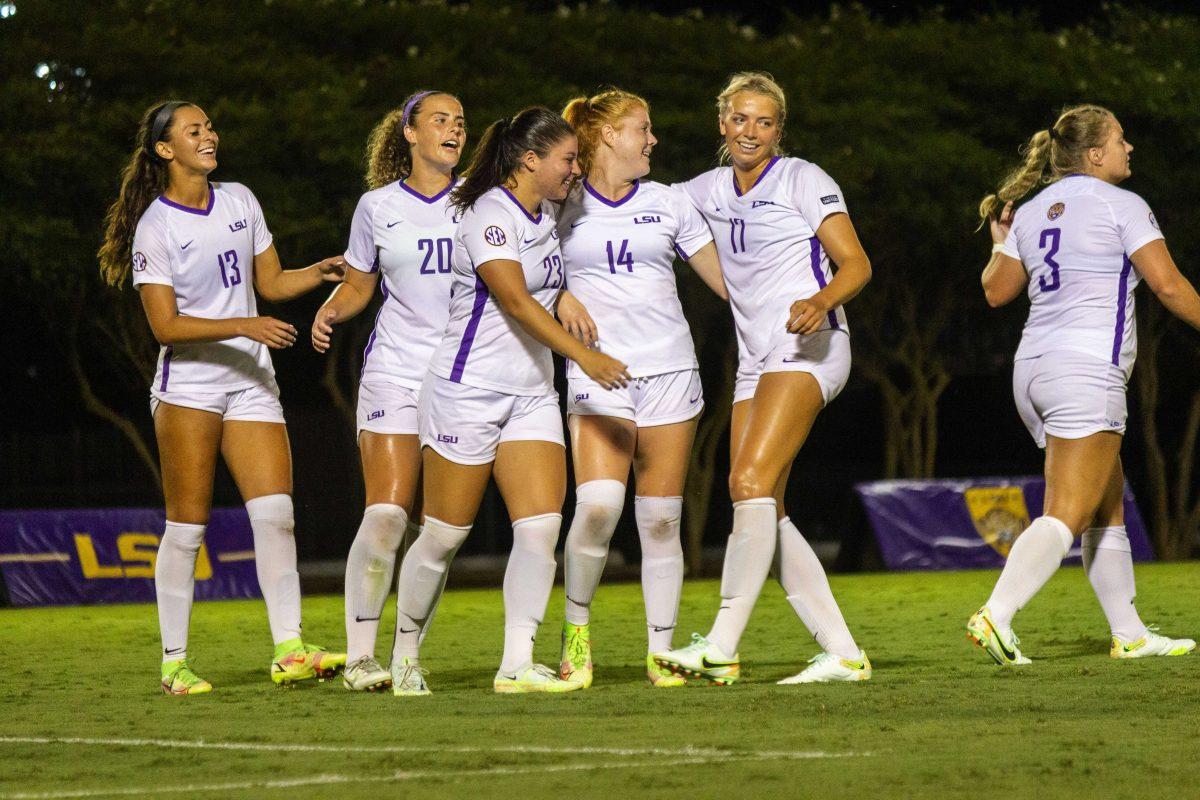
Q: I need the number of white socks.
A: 12